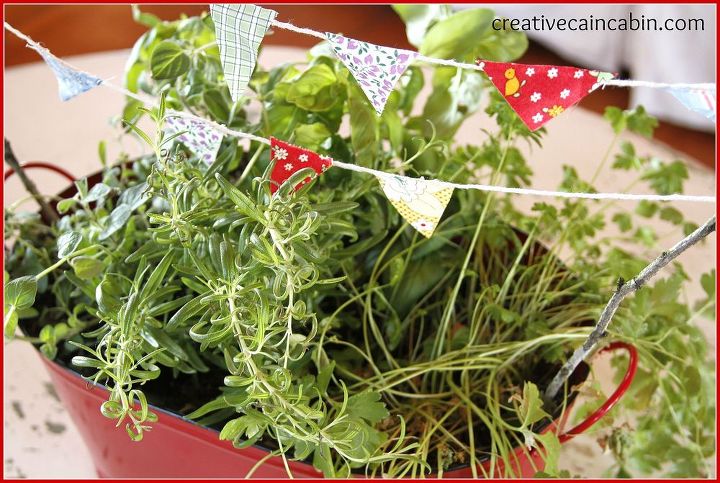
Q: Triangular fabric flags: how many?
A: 8